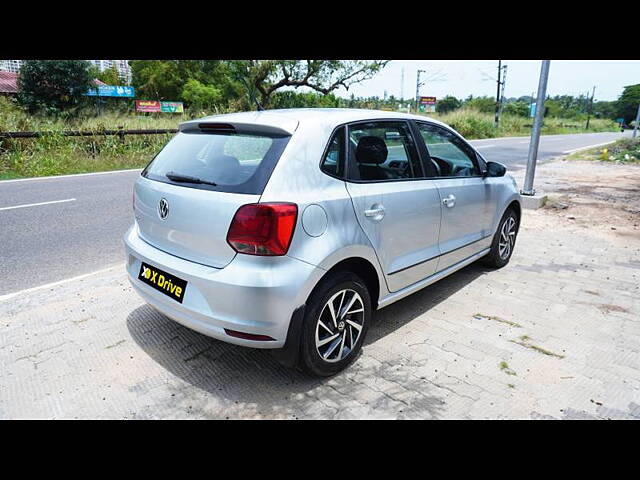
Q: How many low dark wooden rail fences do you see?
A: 1